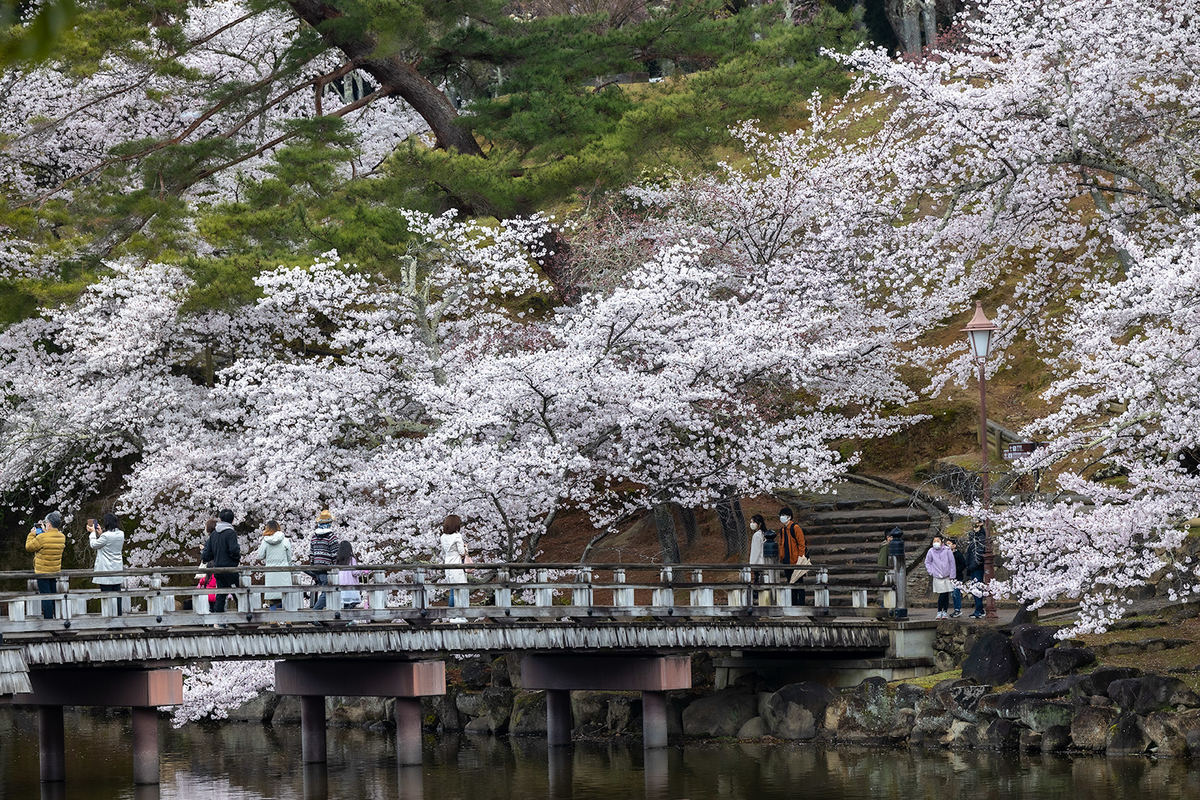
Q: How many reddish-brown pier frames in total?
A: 3